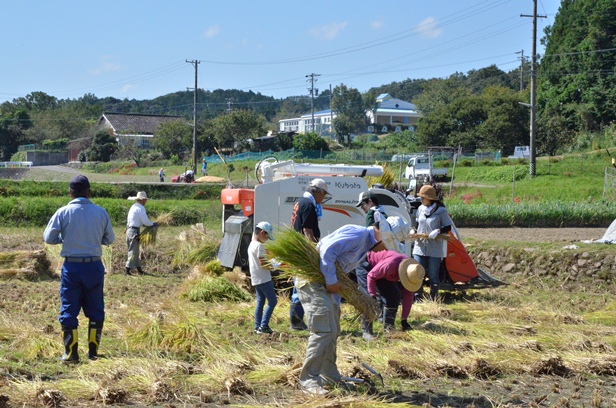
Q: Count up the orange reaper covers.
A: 2